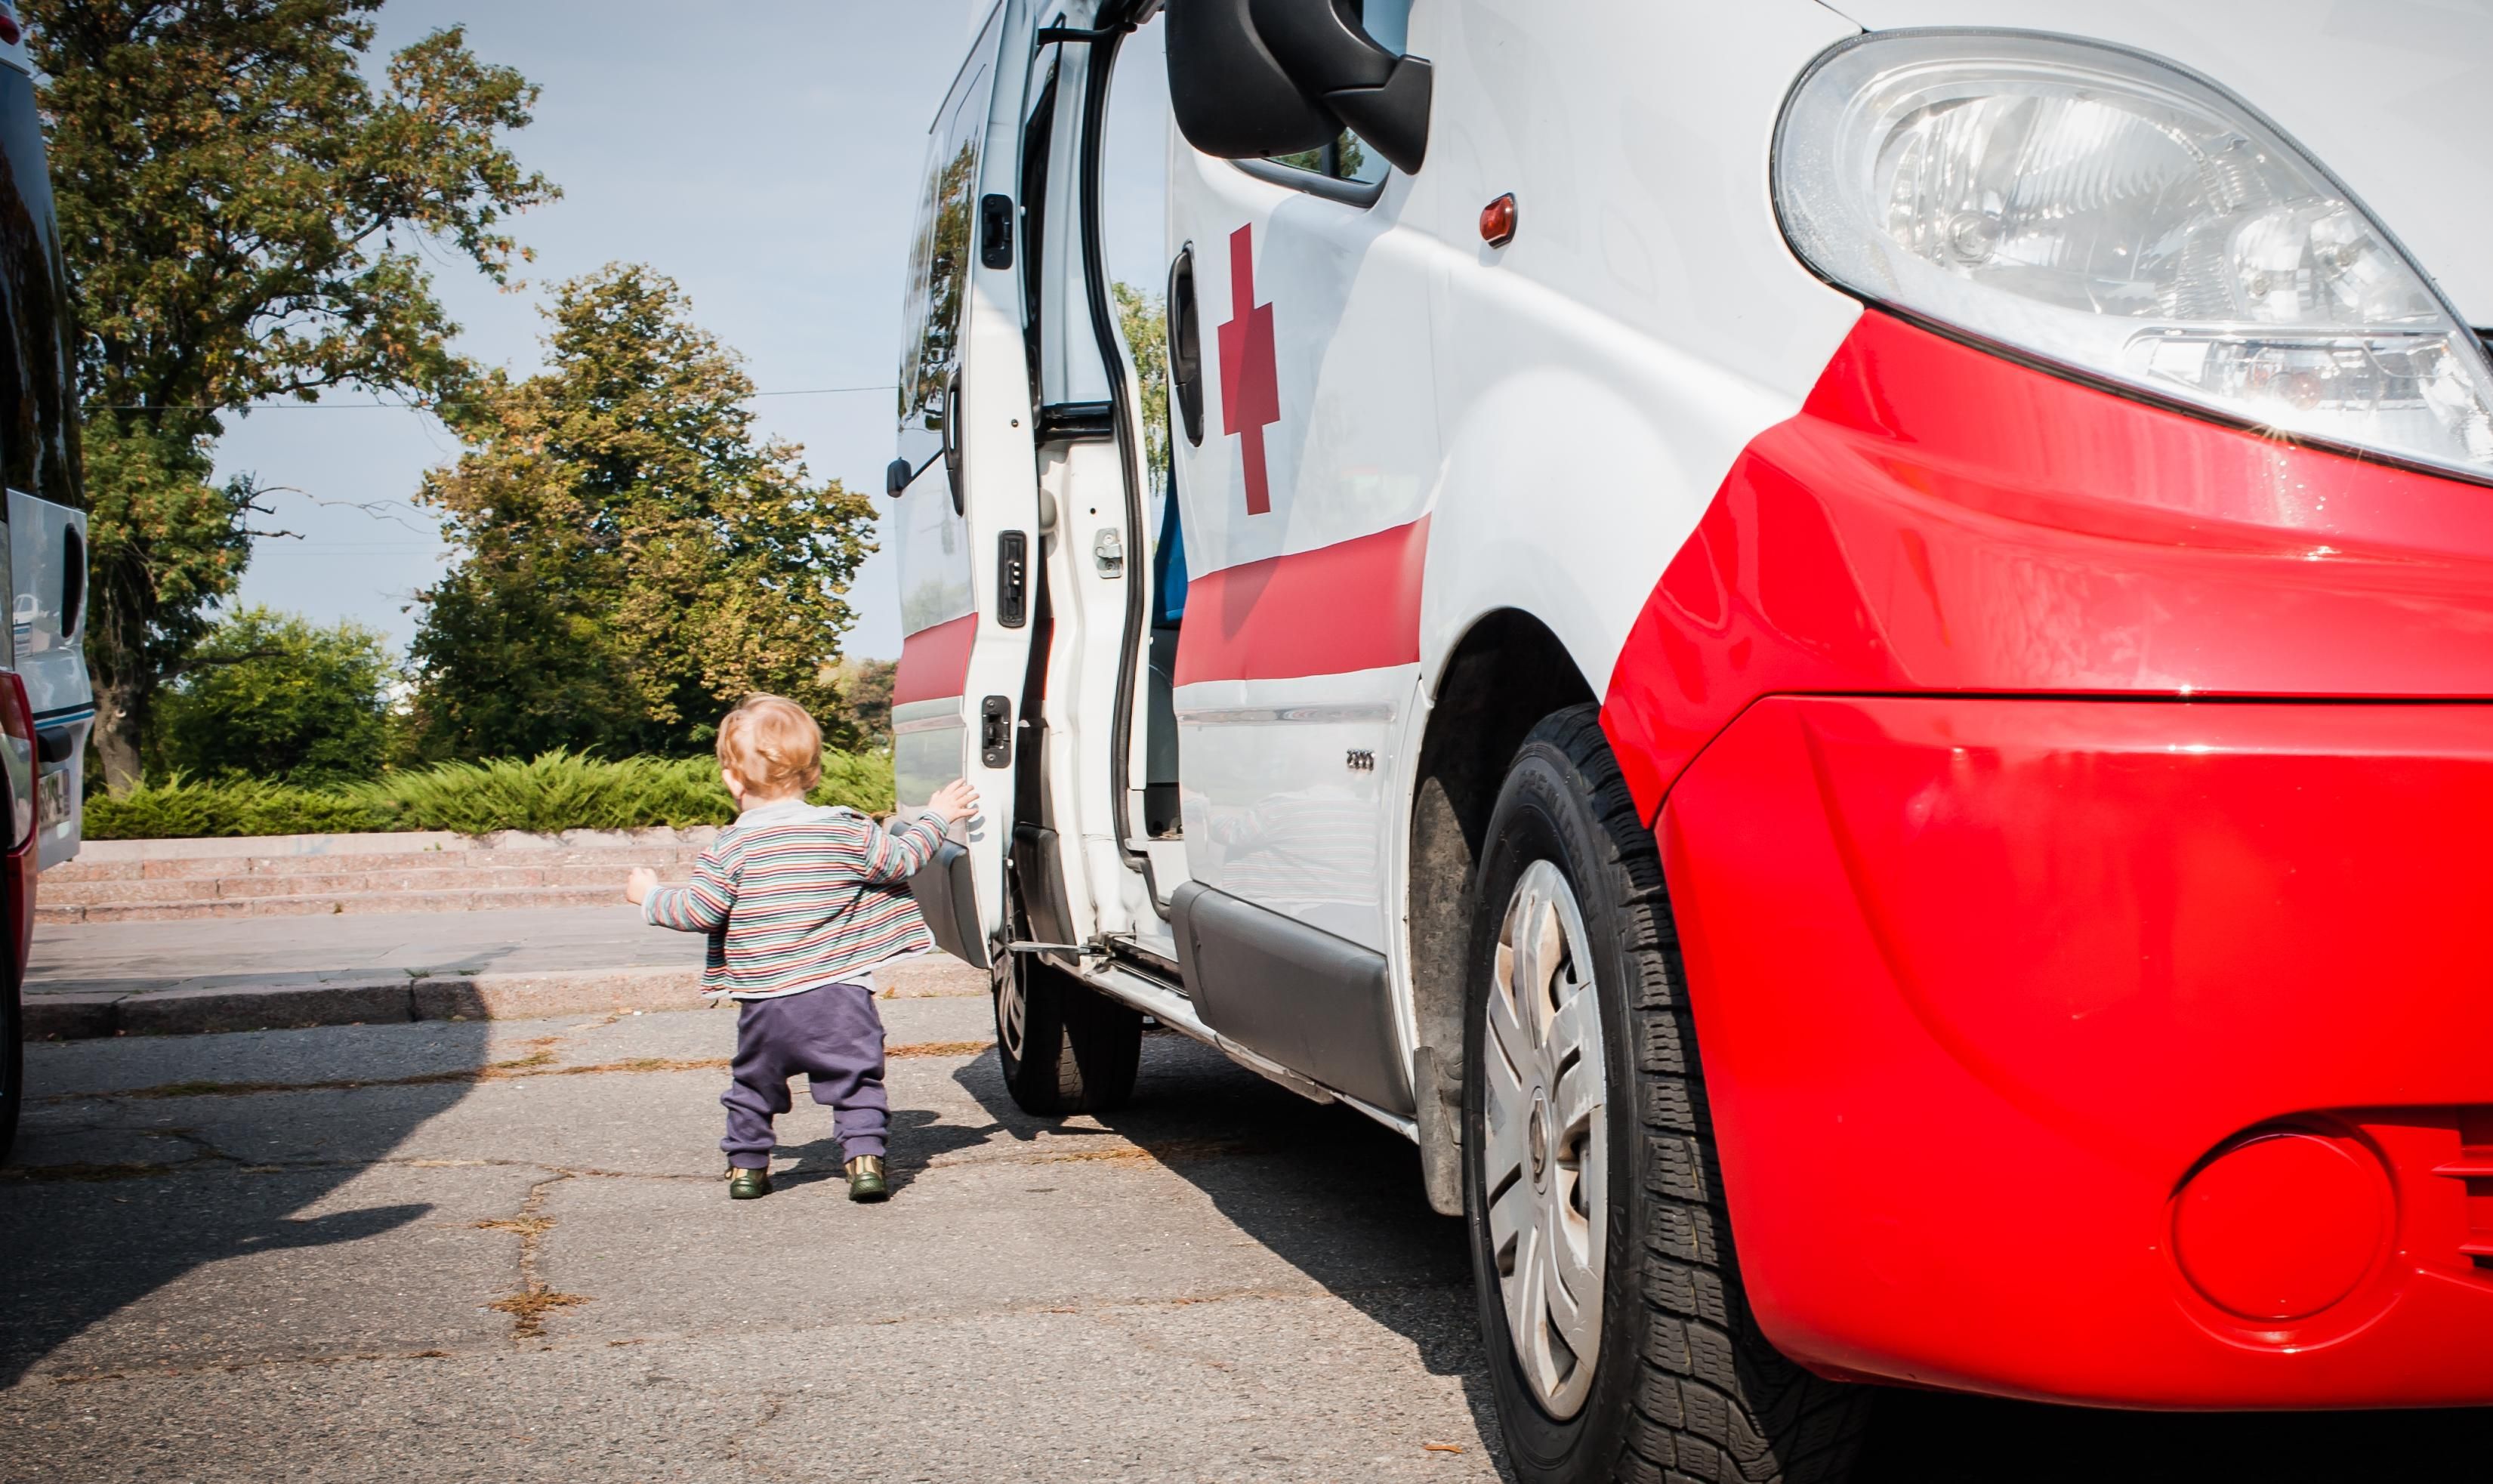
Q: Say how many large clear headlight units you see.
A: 1